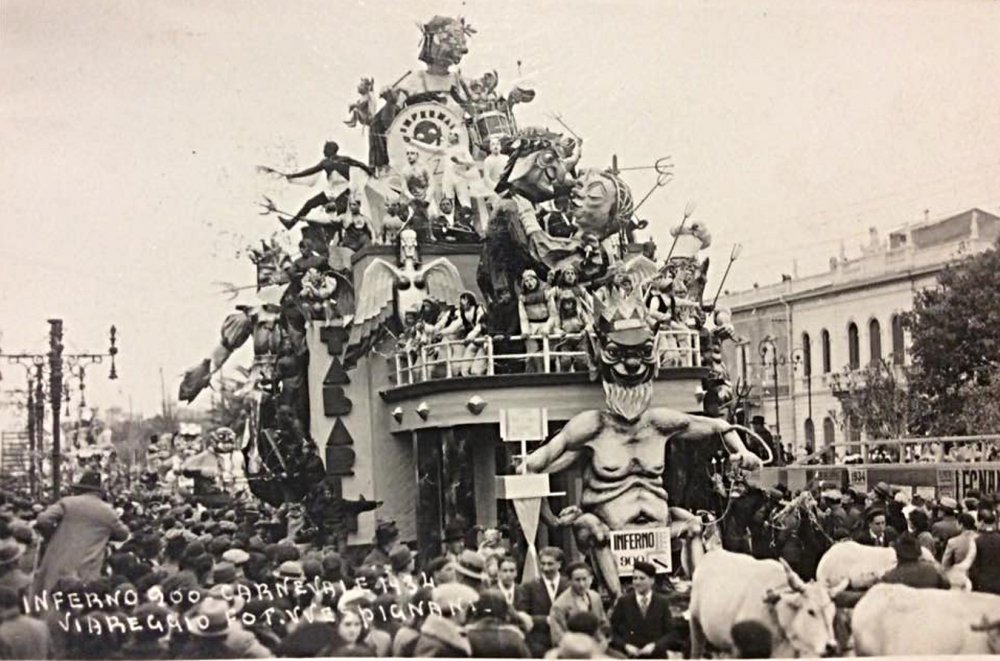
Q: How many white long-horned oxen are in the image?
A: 3